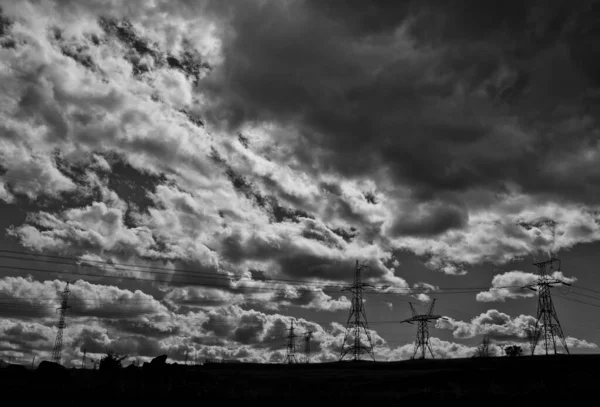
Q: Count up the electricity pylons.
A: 6